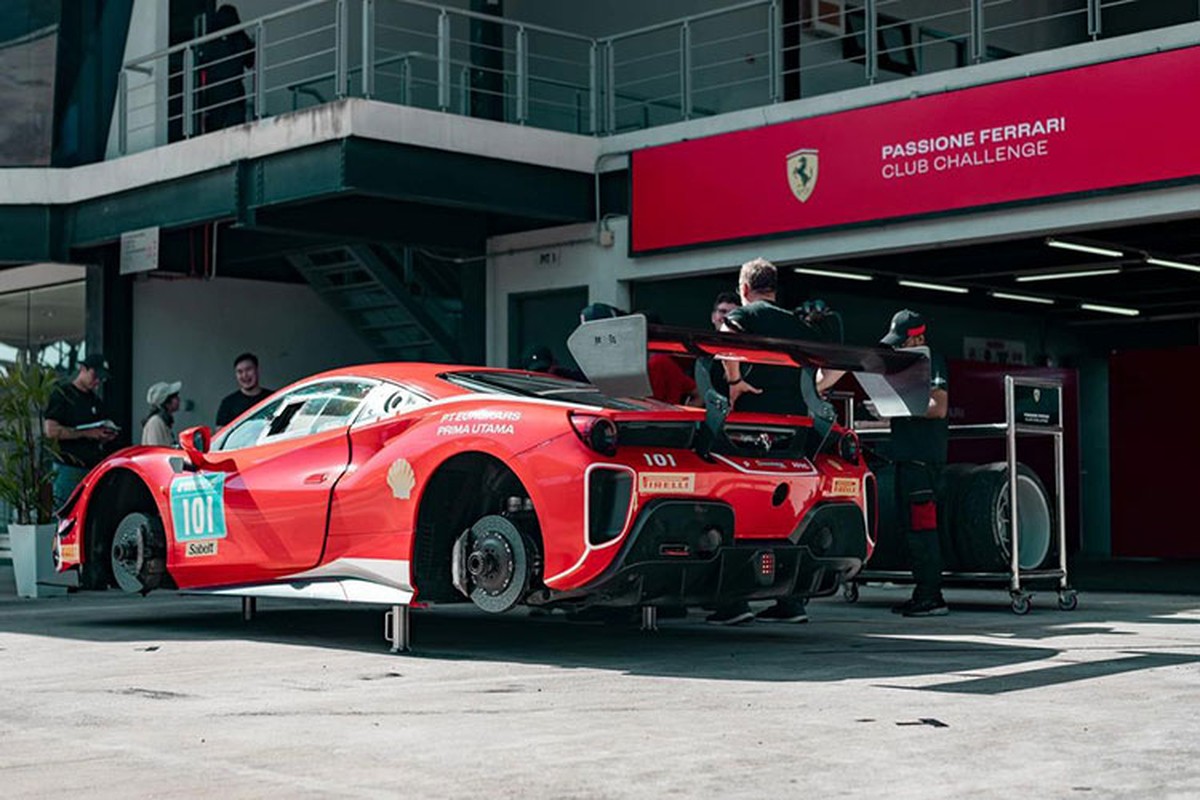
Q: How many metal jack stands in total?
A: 3